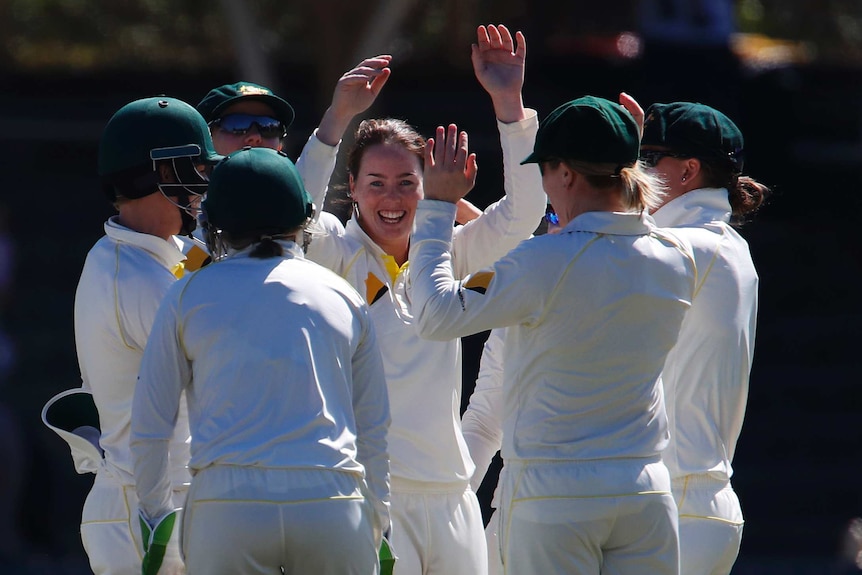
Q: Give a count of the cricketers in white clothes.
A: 6